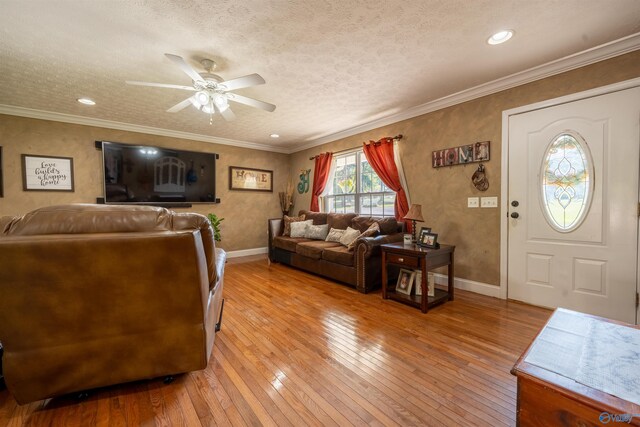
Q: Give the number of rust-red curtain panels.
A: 2